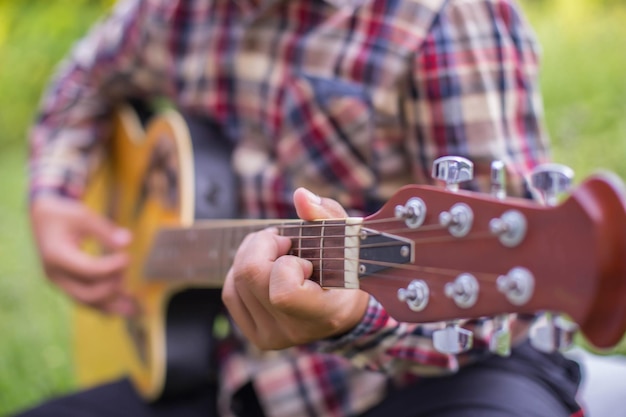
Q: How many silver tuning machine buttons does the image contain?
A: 6